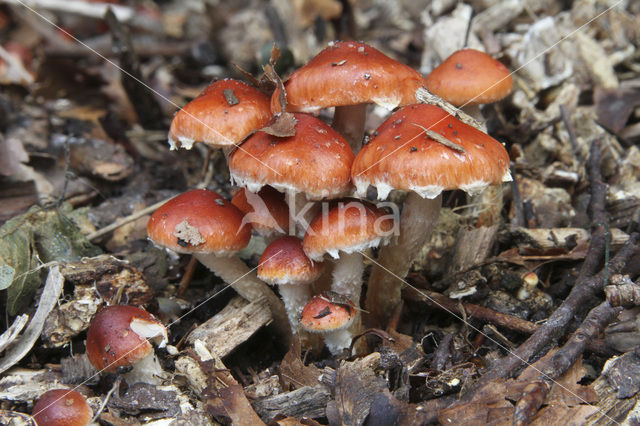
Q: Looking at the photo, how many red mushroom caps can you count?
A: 12